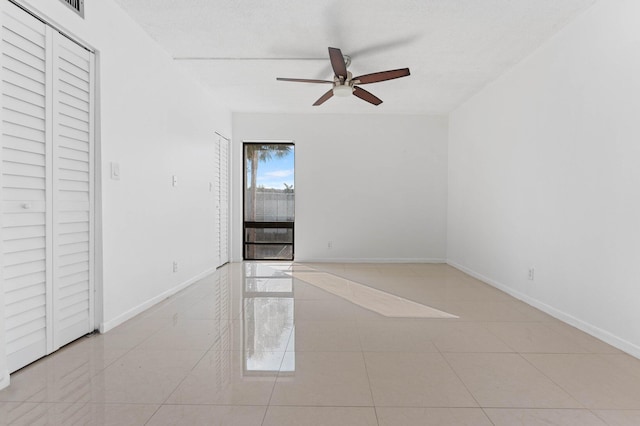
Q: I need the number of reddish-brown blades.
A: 5